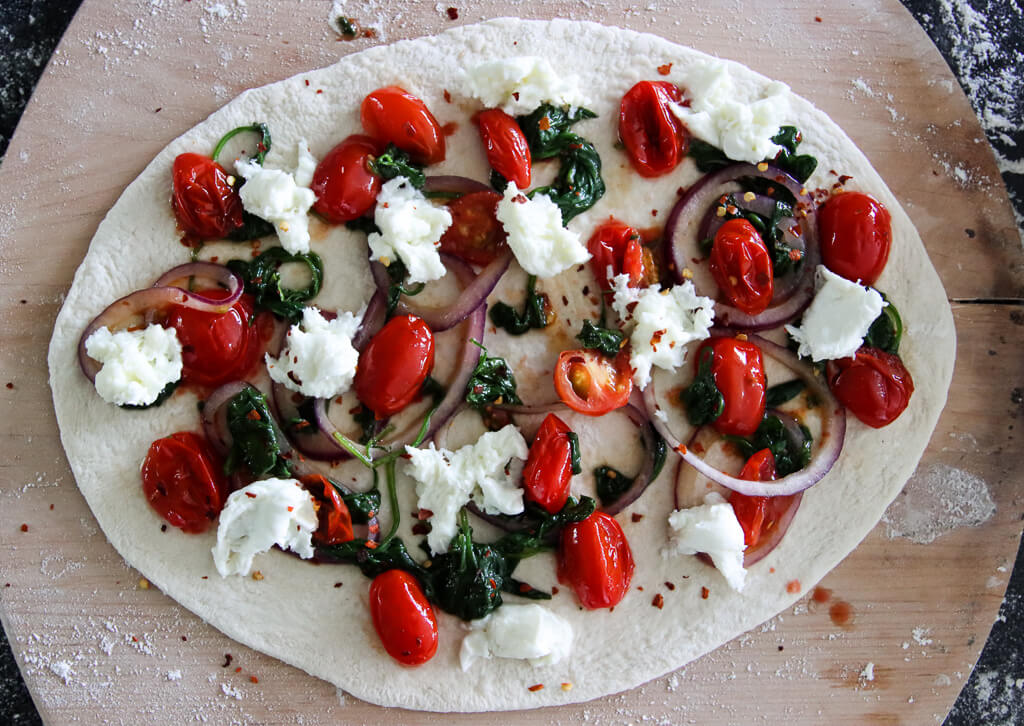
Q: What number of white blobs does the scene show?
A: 13